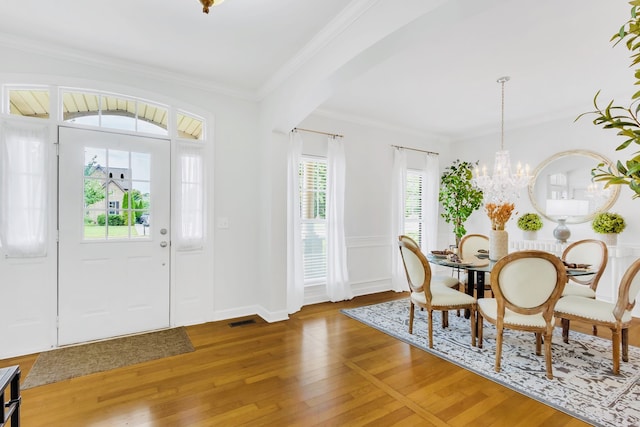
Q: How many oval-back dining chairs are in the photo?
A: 6